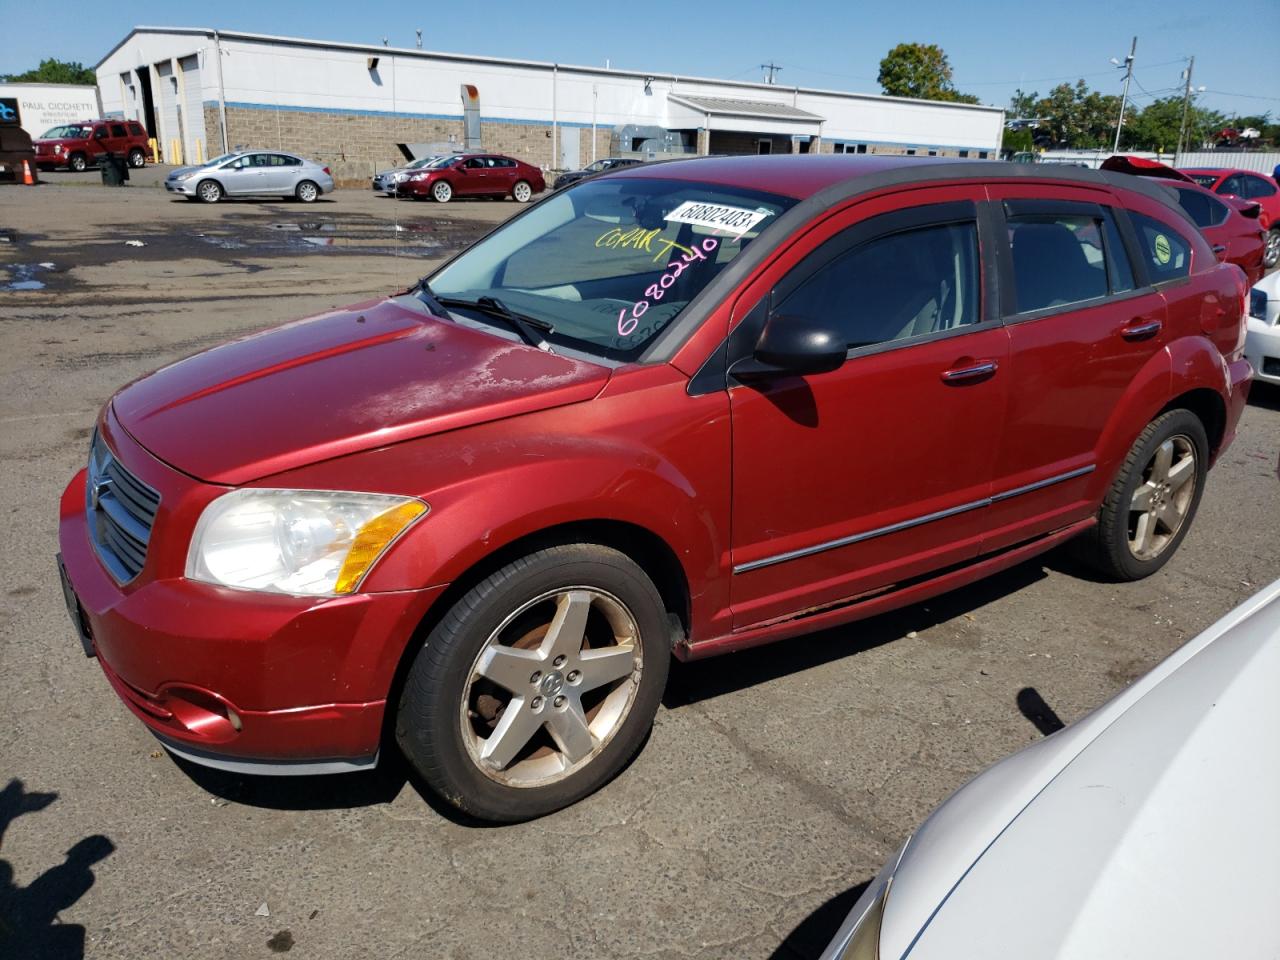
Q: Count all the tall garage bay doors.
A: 4